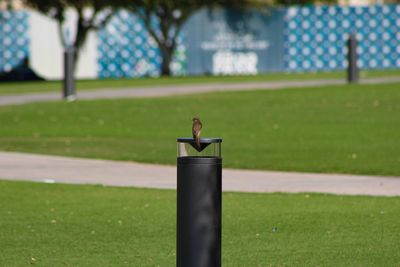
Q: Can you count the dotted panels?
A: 3